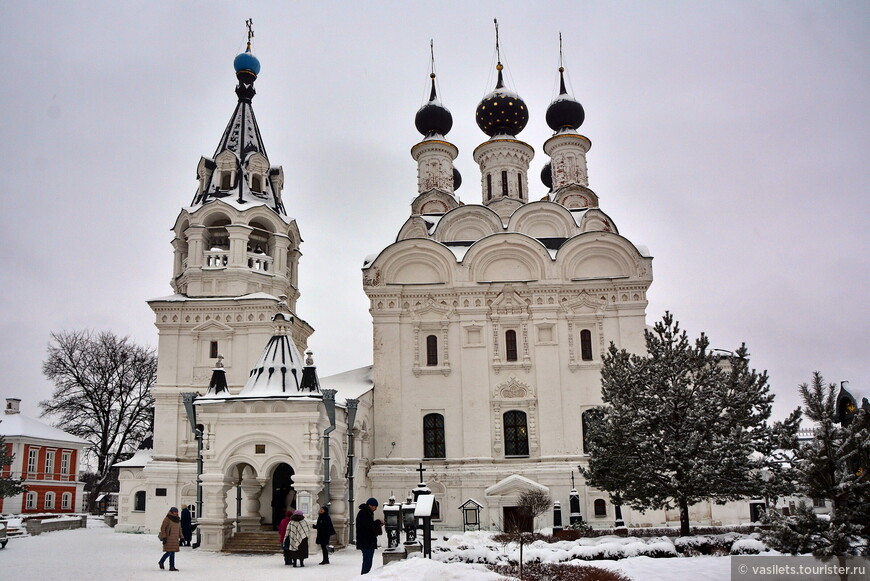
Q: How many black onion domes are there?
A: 5